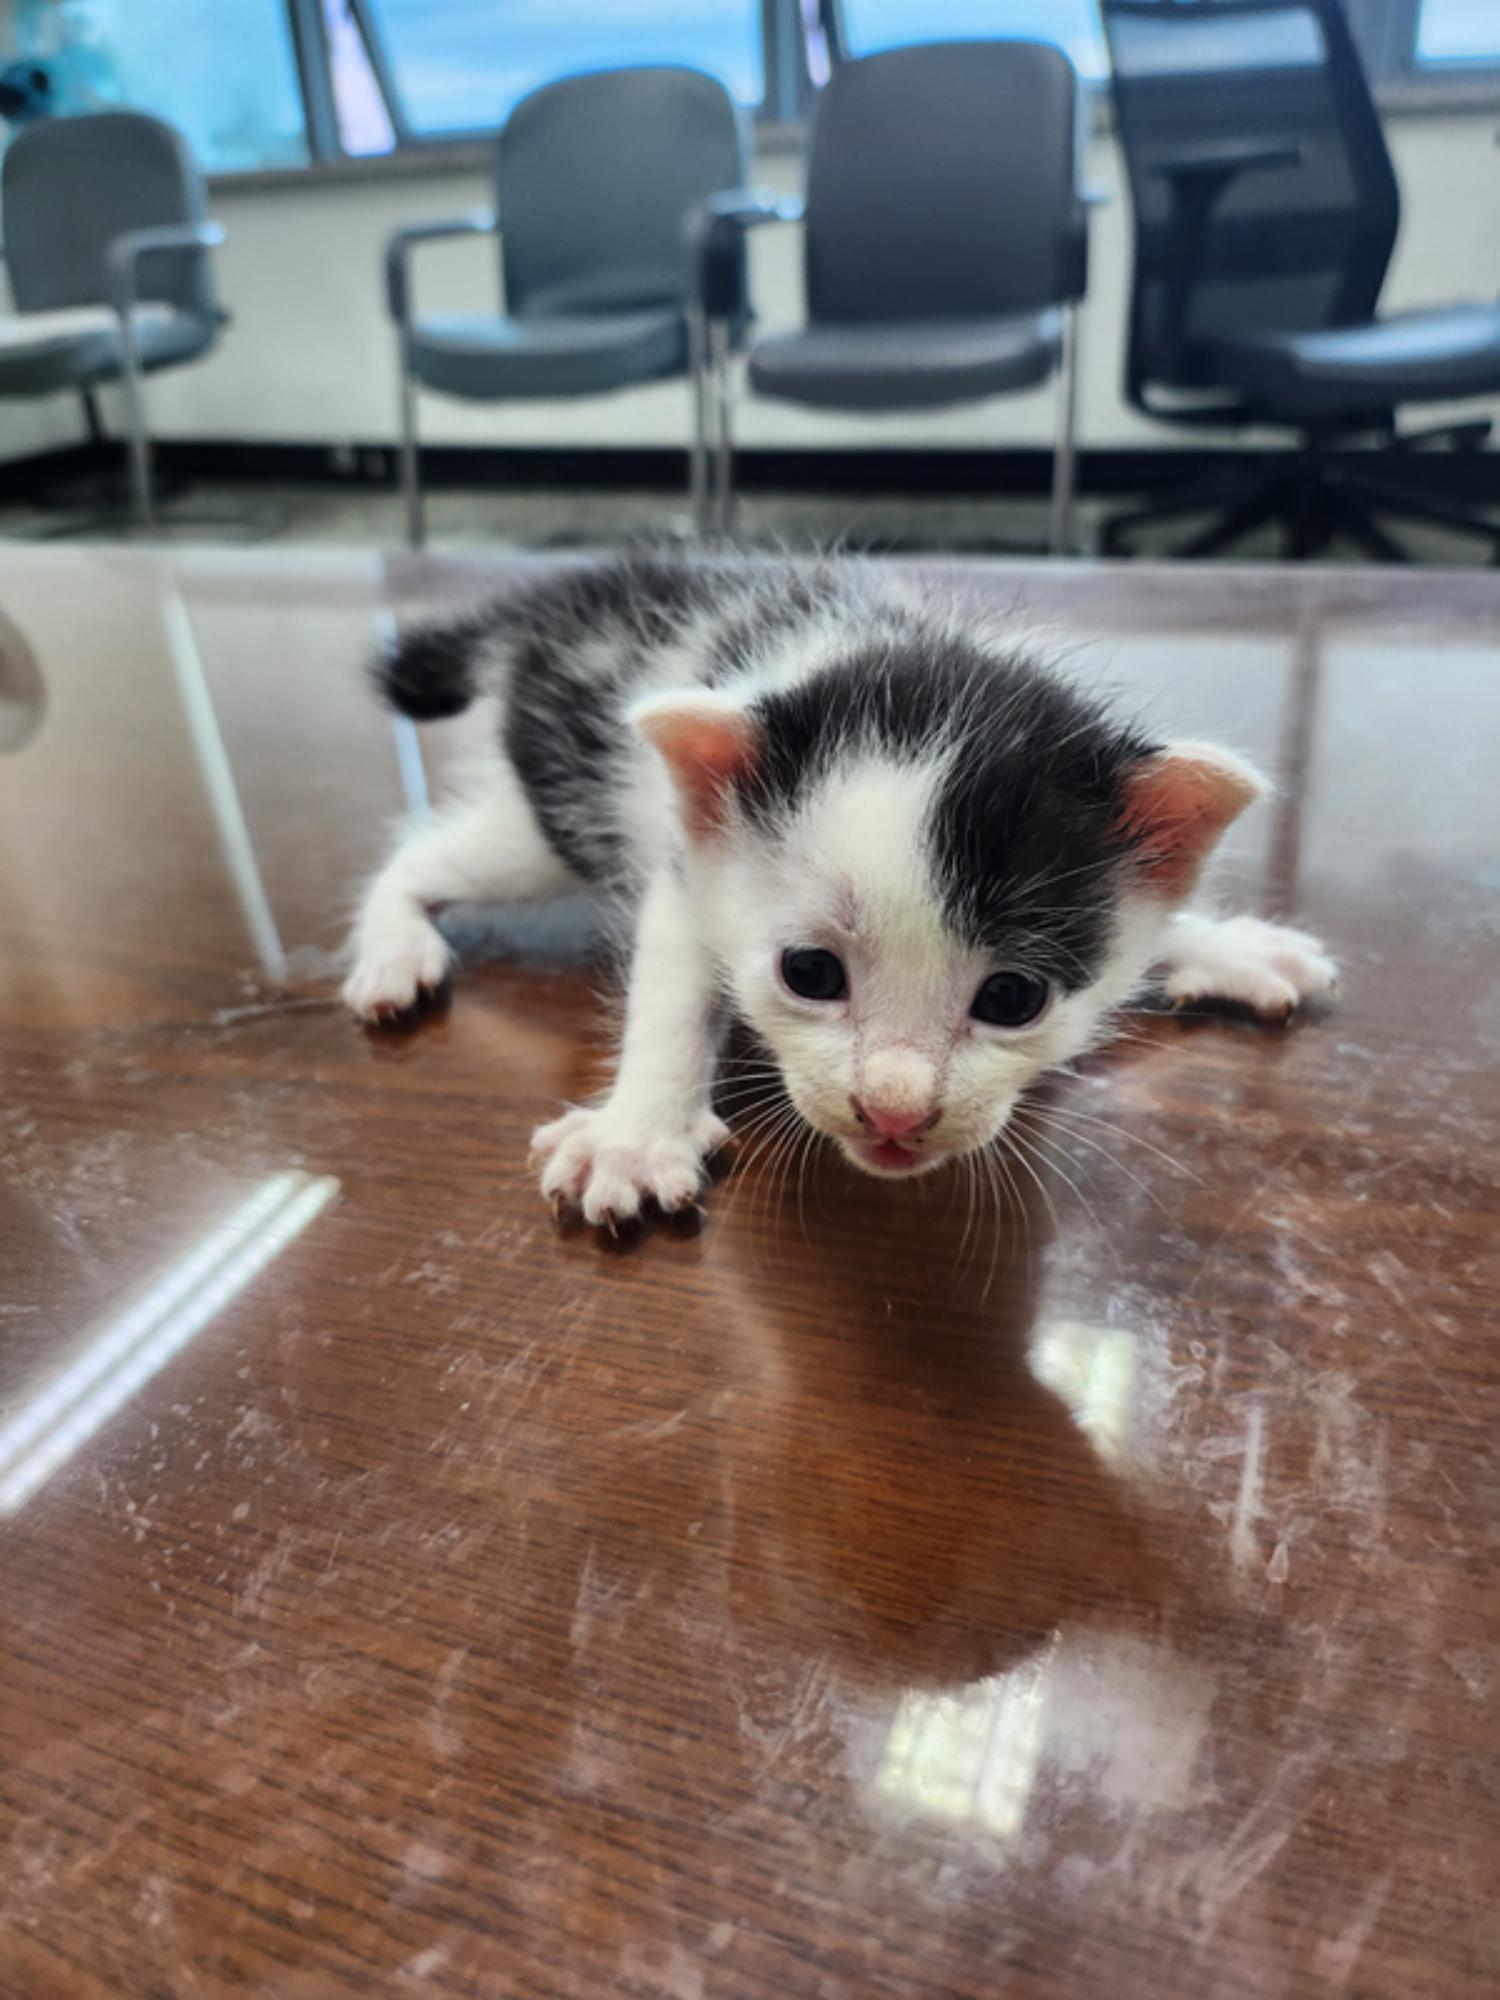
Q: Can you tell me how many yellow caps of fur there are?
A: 0